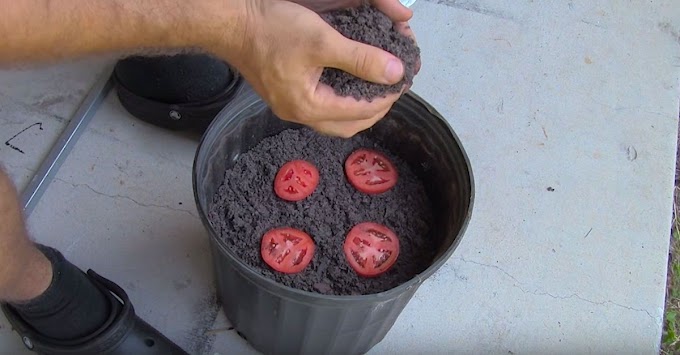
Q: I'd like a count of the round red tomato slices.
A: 4